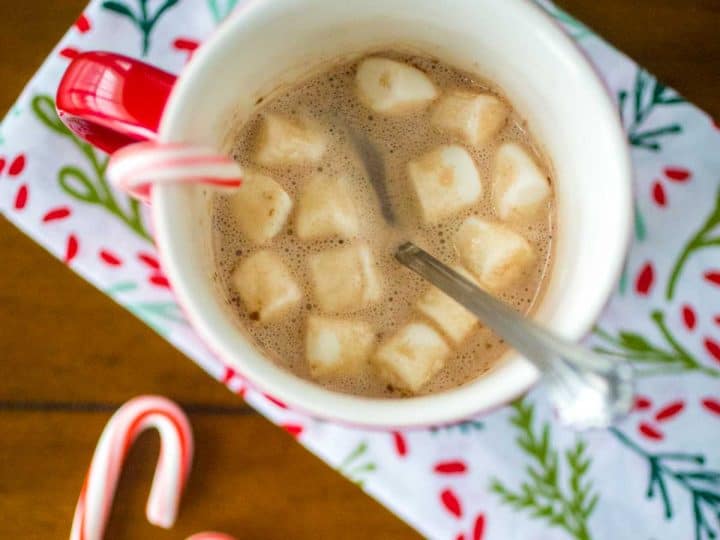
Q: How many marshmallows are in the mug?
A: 13